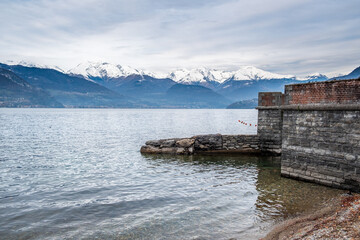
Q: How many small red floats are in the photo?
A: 6